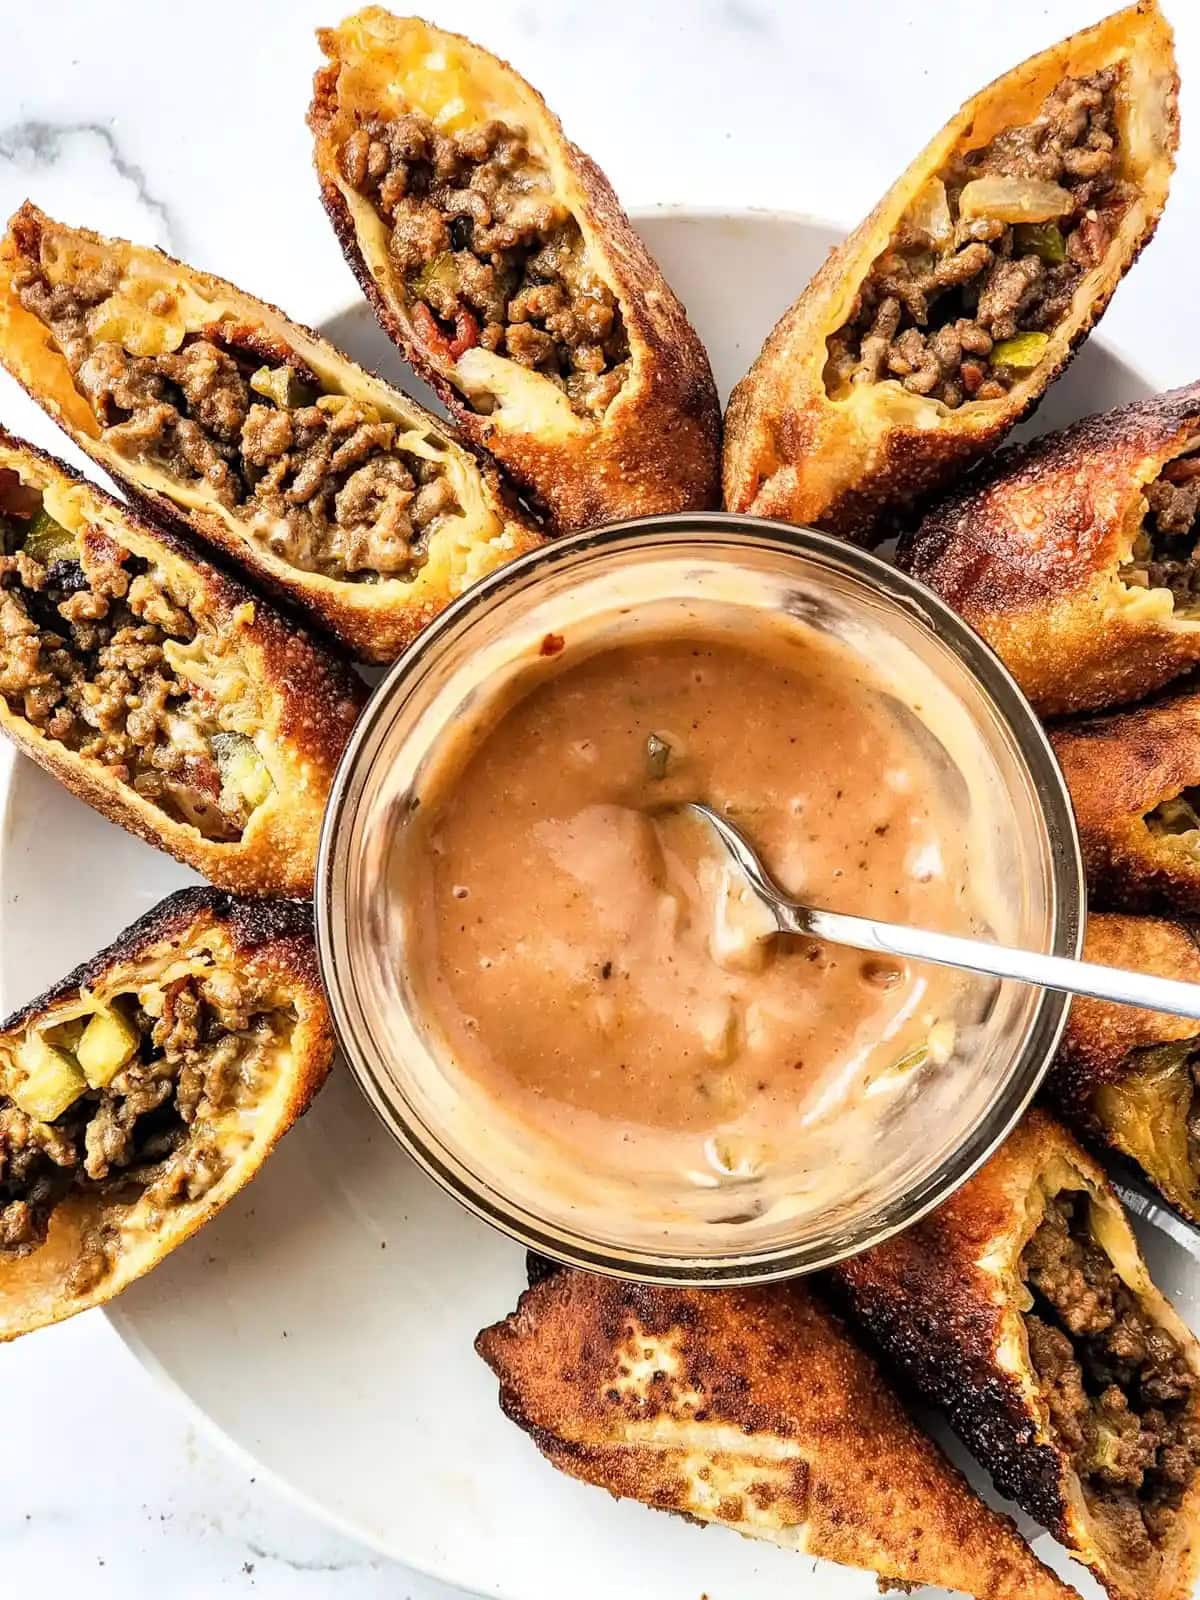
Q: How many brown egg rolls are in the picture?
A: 10